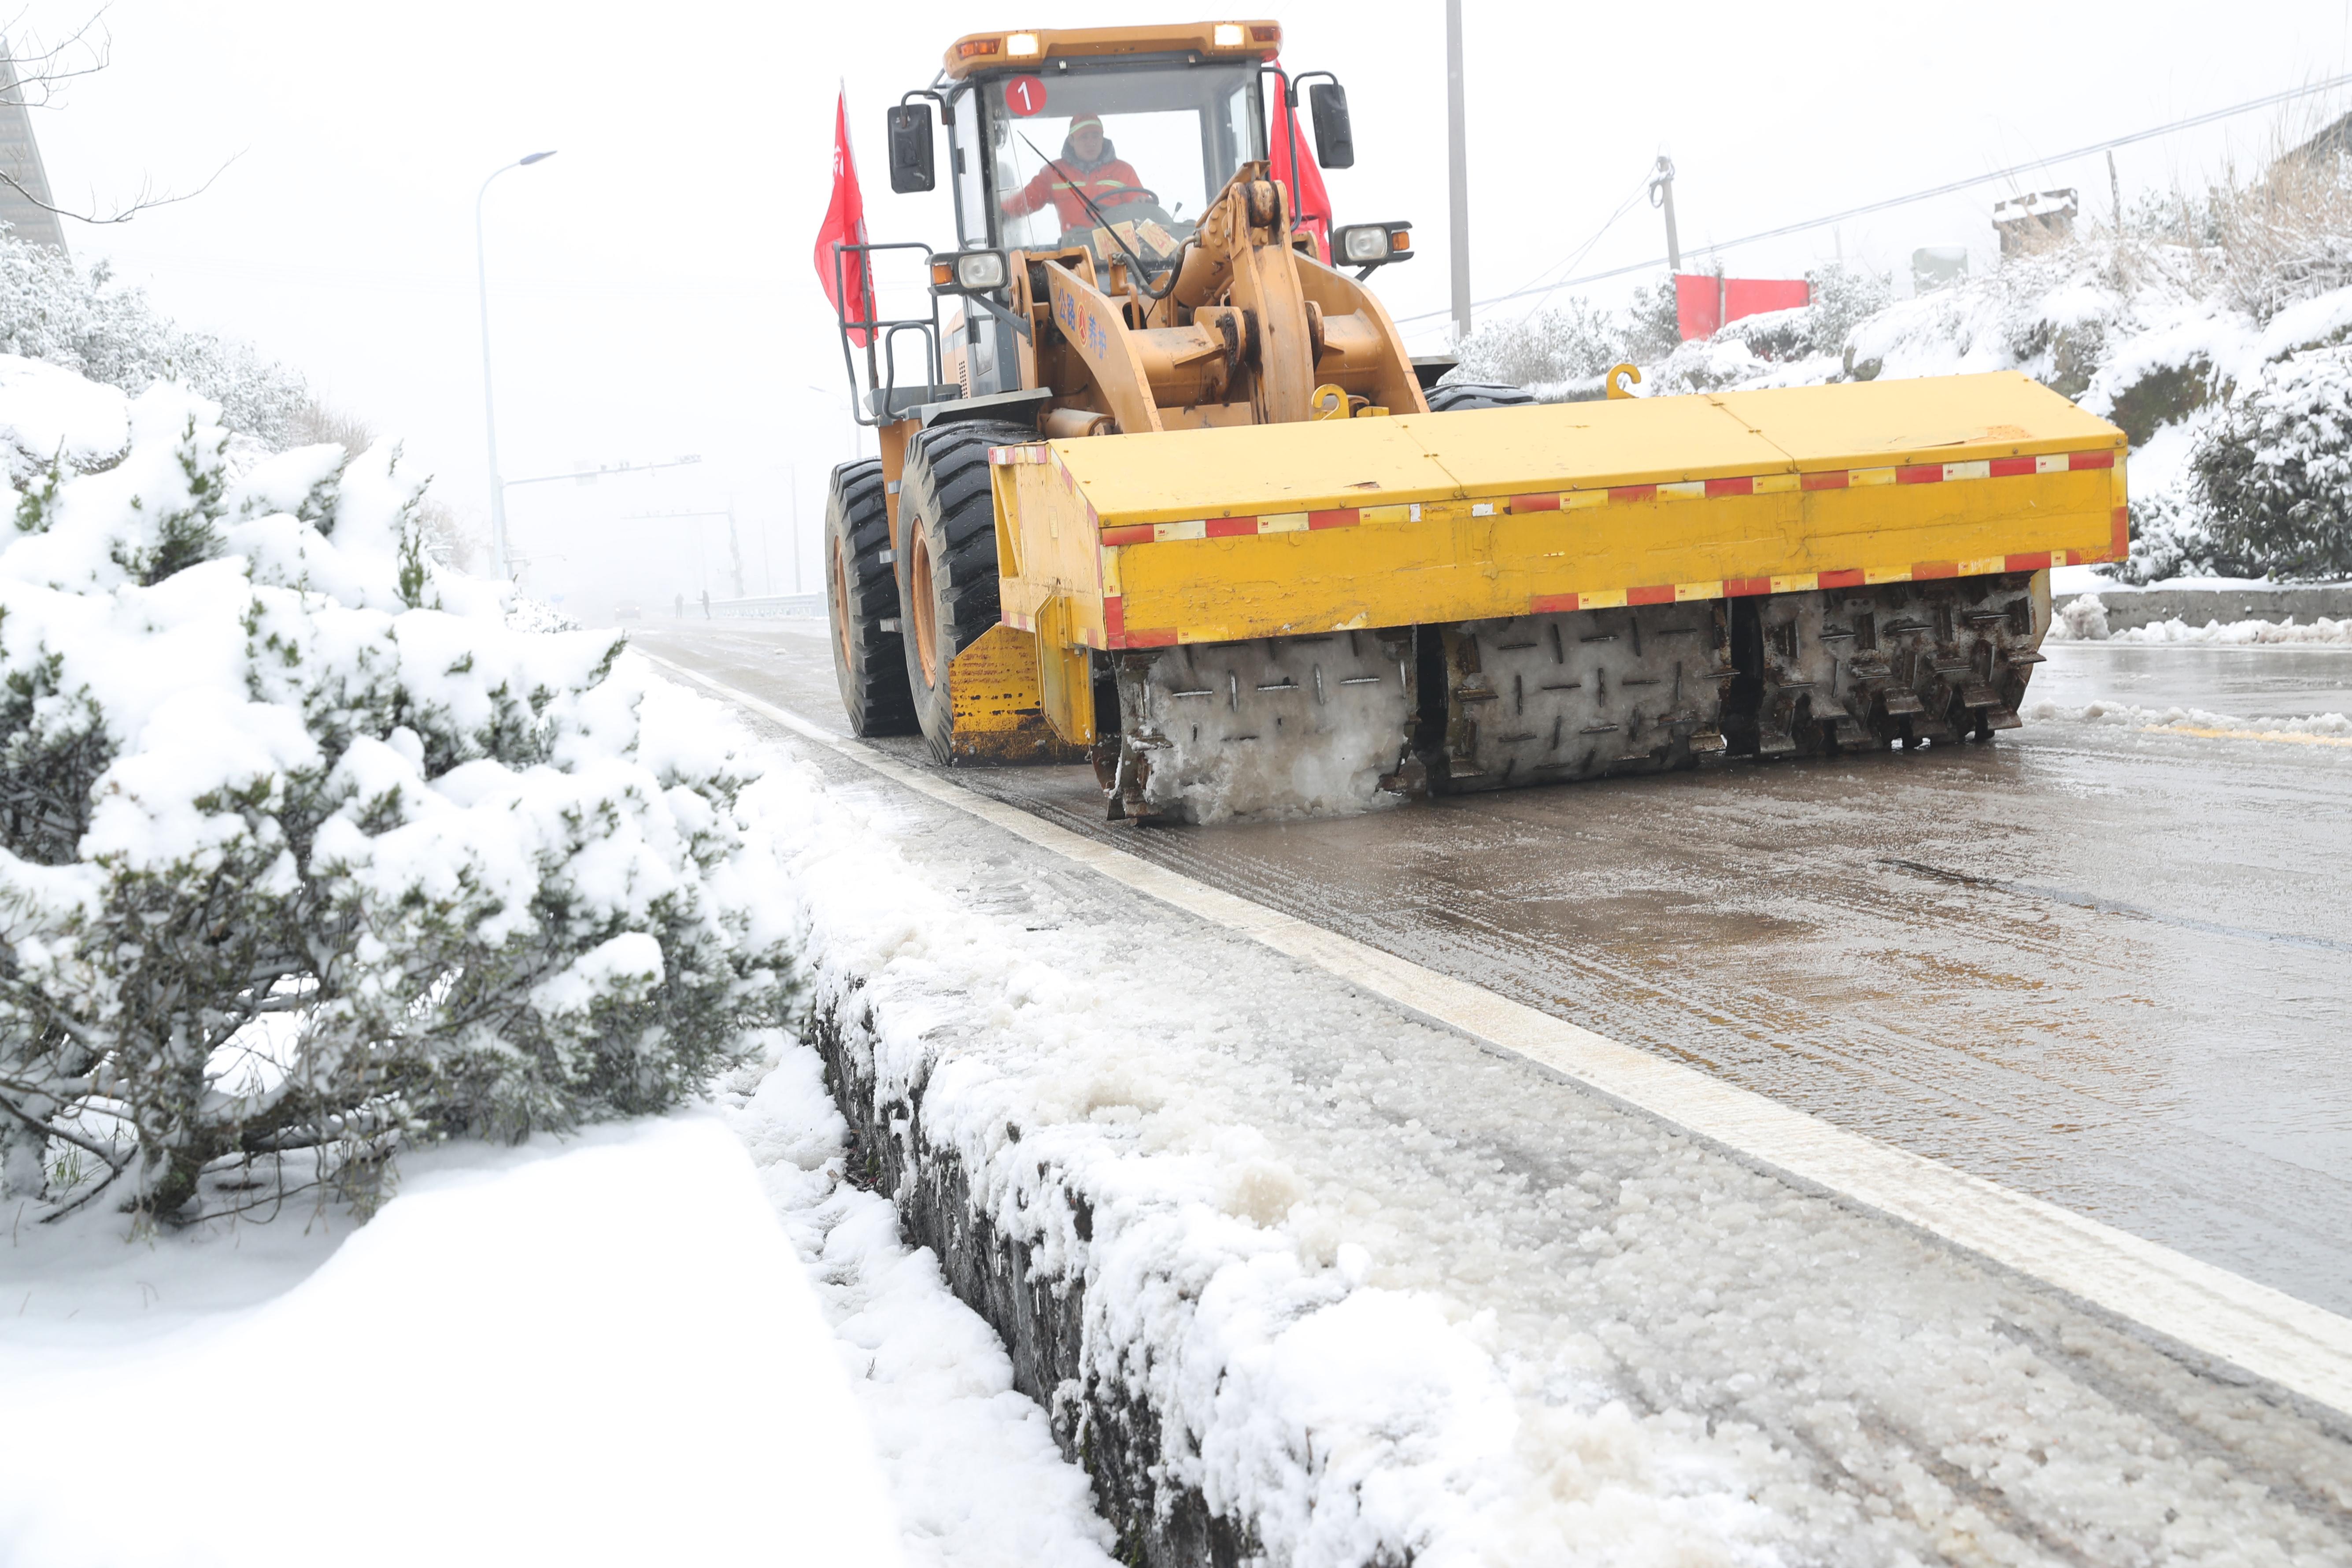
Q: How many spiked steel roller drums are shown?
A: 3